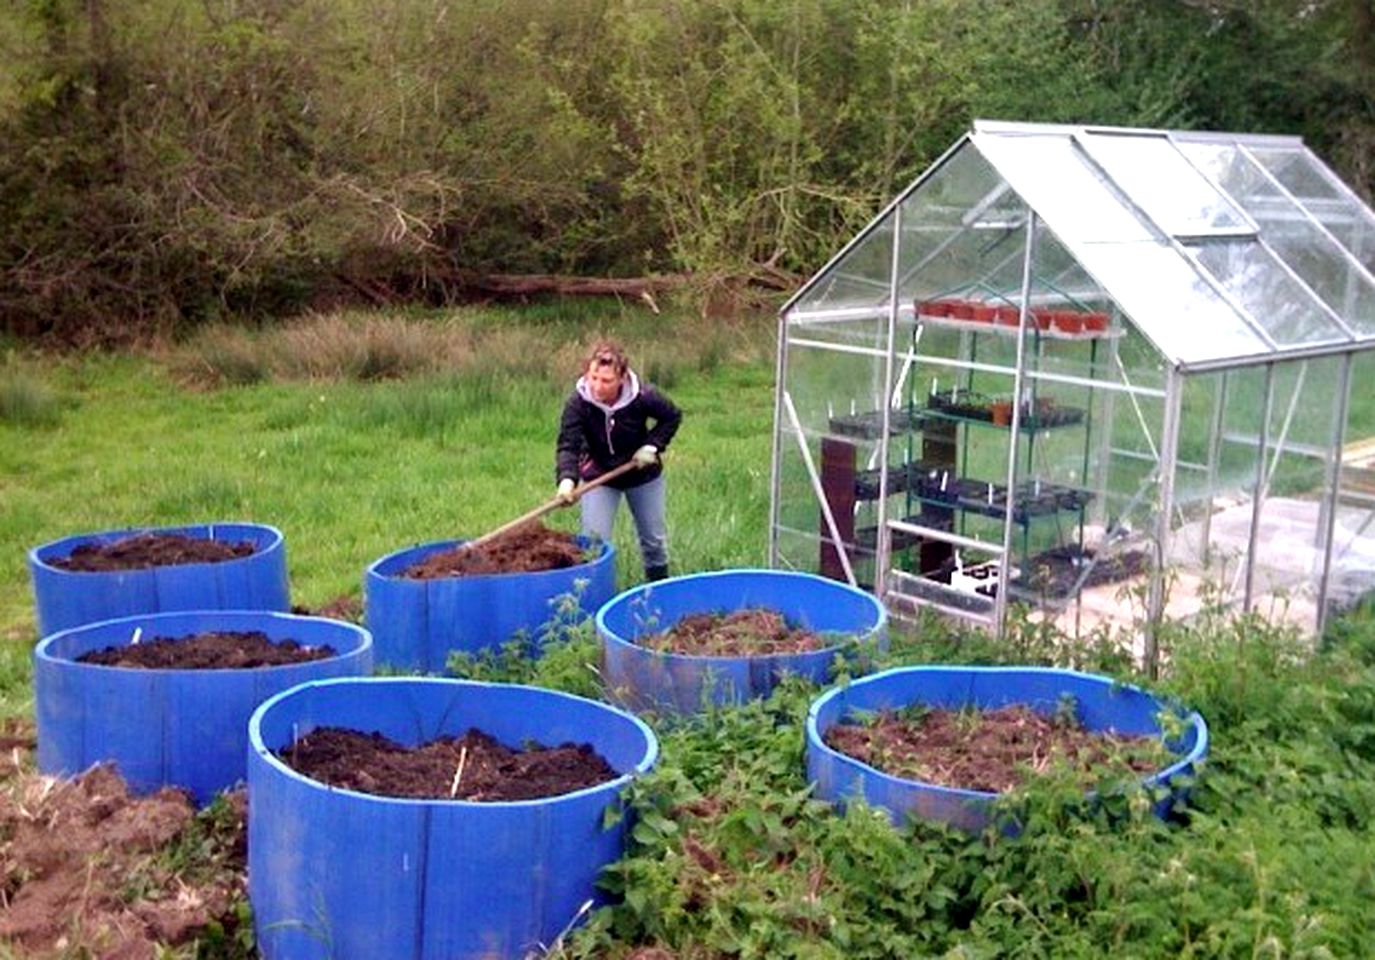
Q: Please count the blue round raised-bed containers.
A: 6